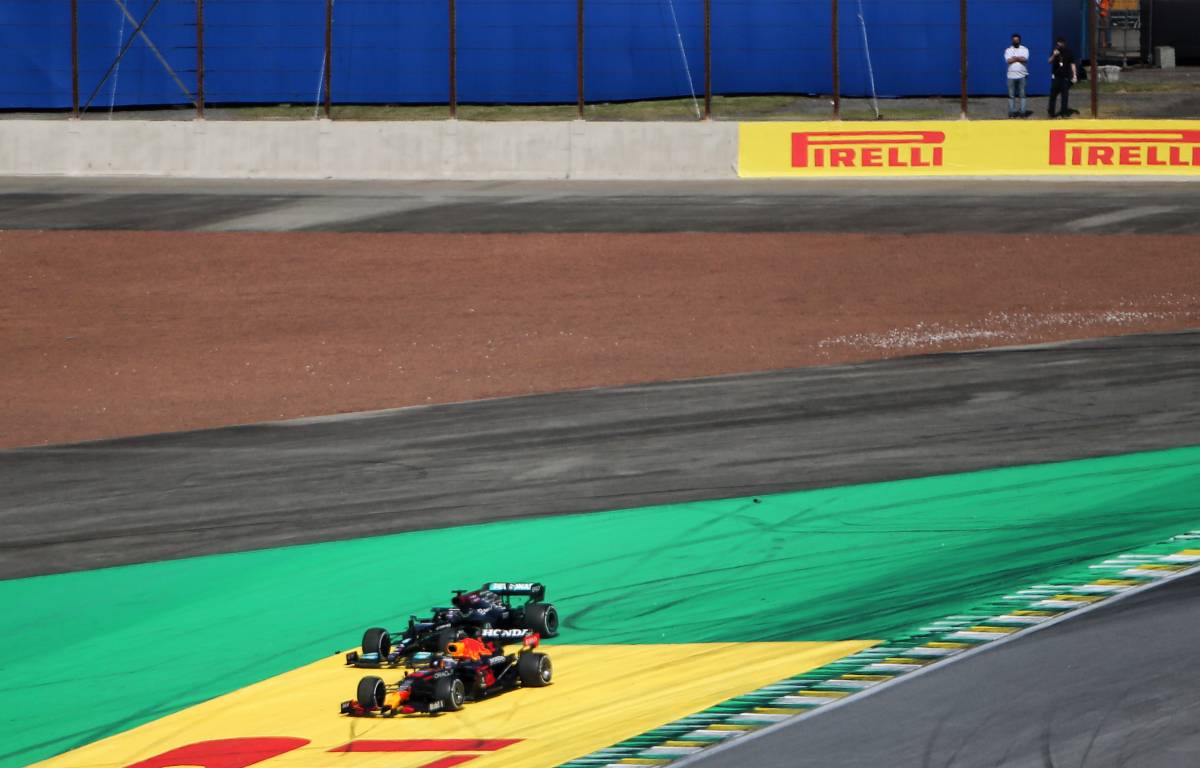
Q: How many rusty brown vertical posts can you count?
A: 9